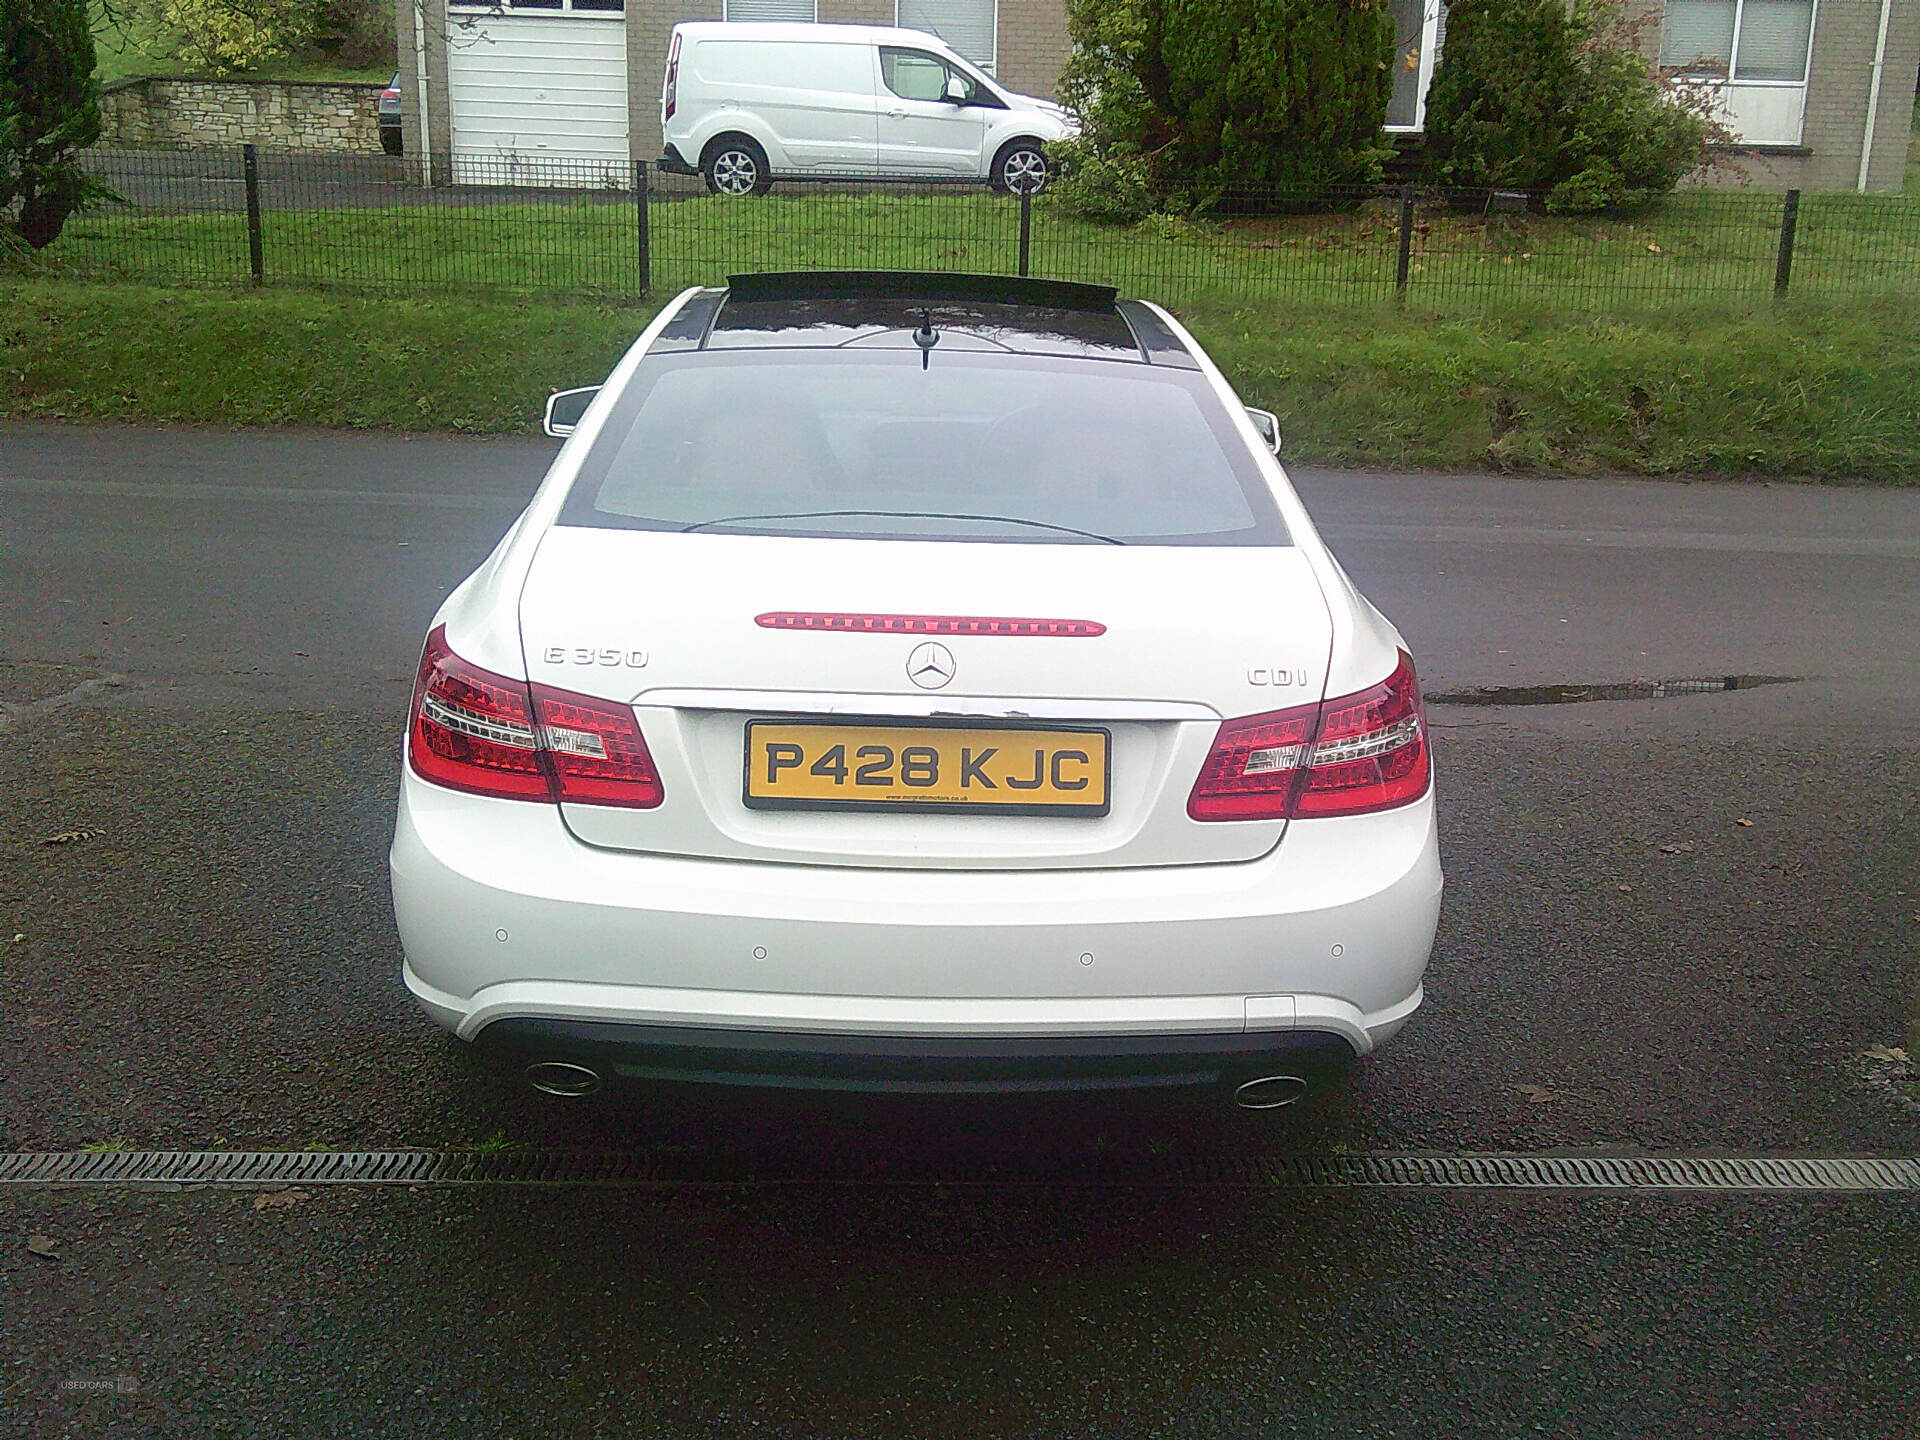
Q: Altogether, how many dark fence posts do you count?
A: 5